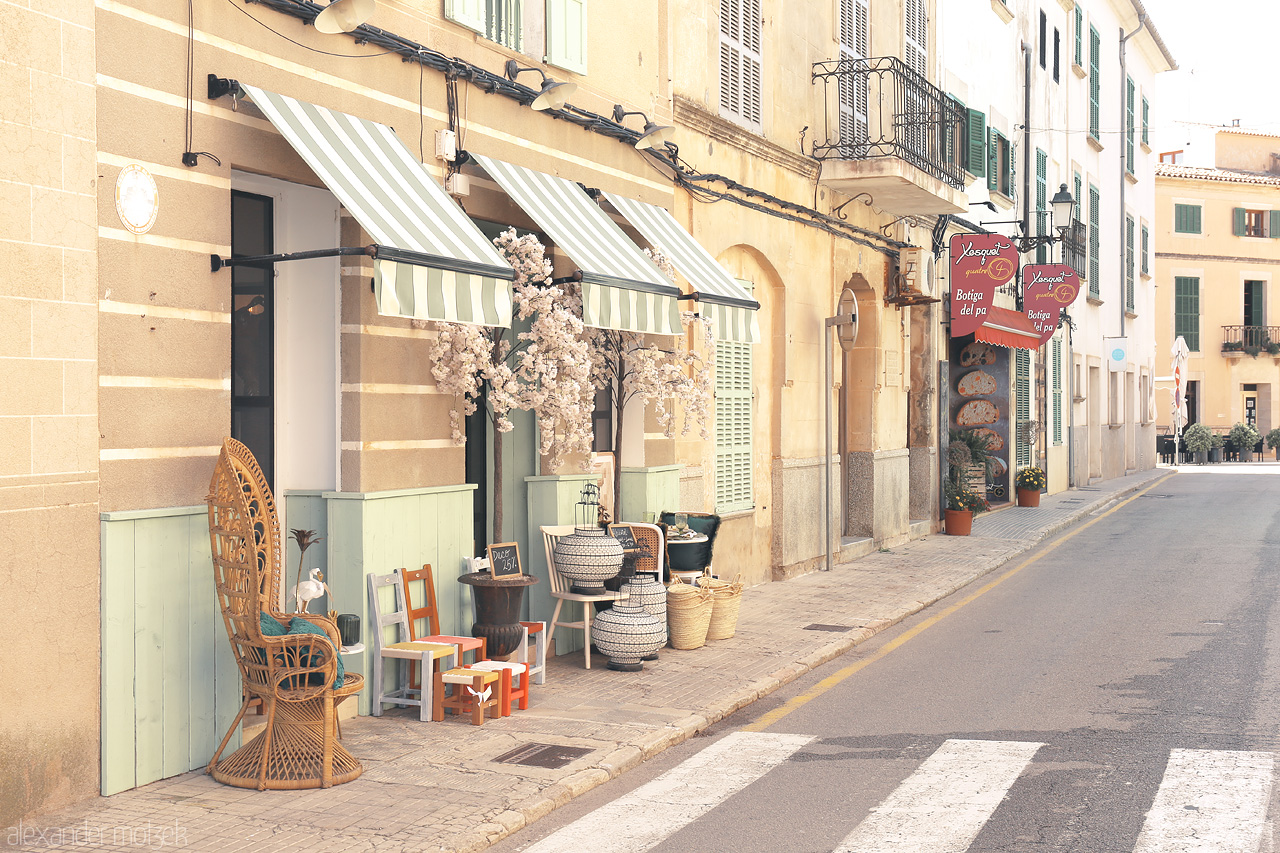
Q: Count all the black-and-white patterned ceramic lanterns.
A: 3